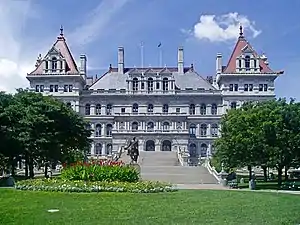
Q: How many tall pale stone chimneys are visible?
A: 4